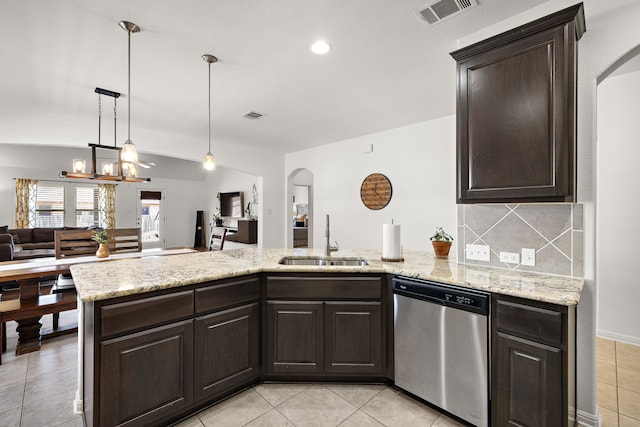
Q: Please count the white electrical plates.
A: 3